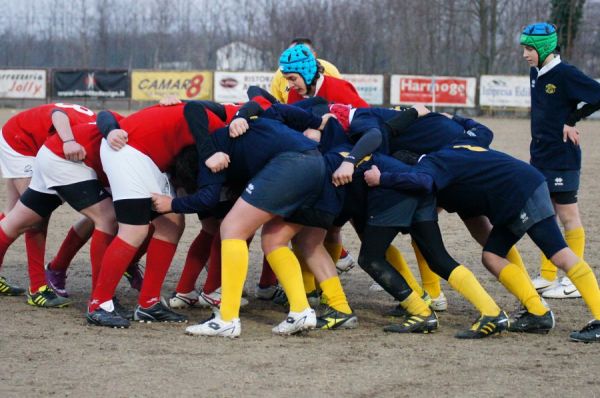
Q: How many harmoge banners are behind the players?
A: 1